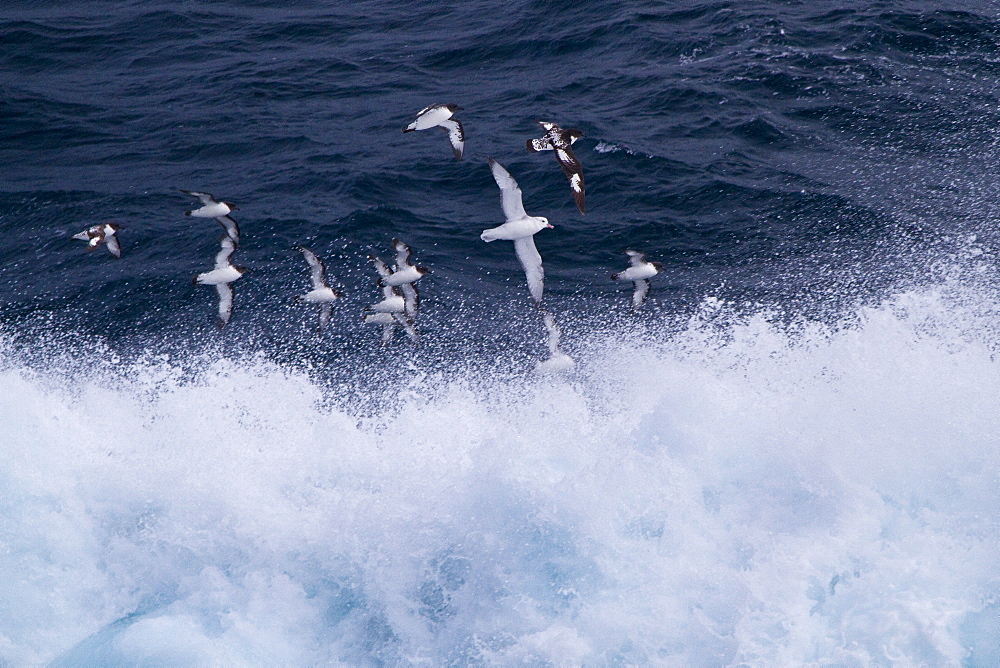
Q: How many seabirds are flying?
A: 12